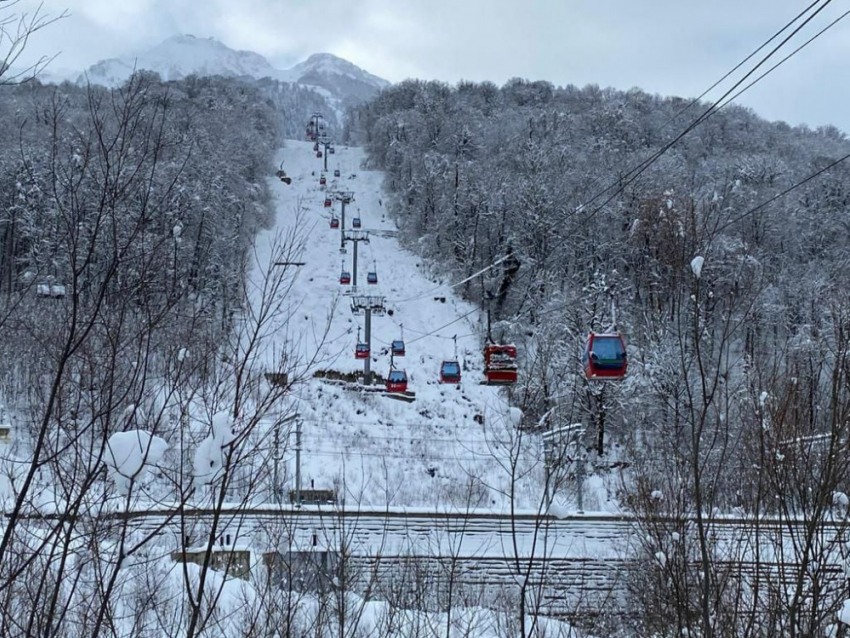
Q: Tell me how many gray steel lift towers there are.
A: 5